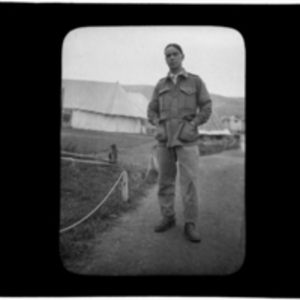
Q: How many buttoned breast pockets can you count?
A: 2